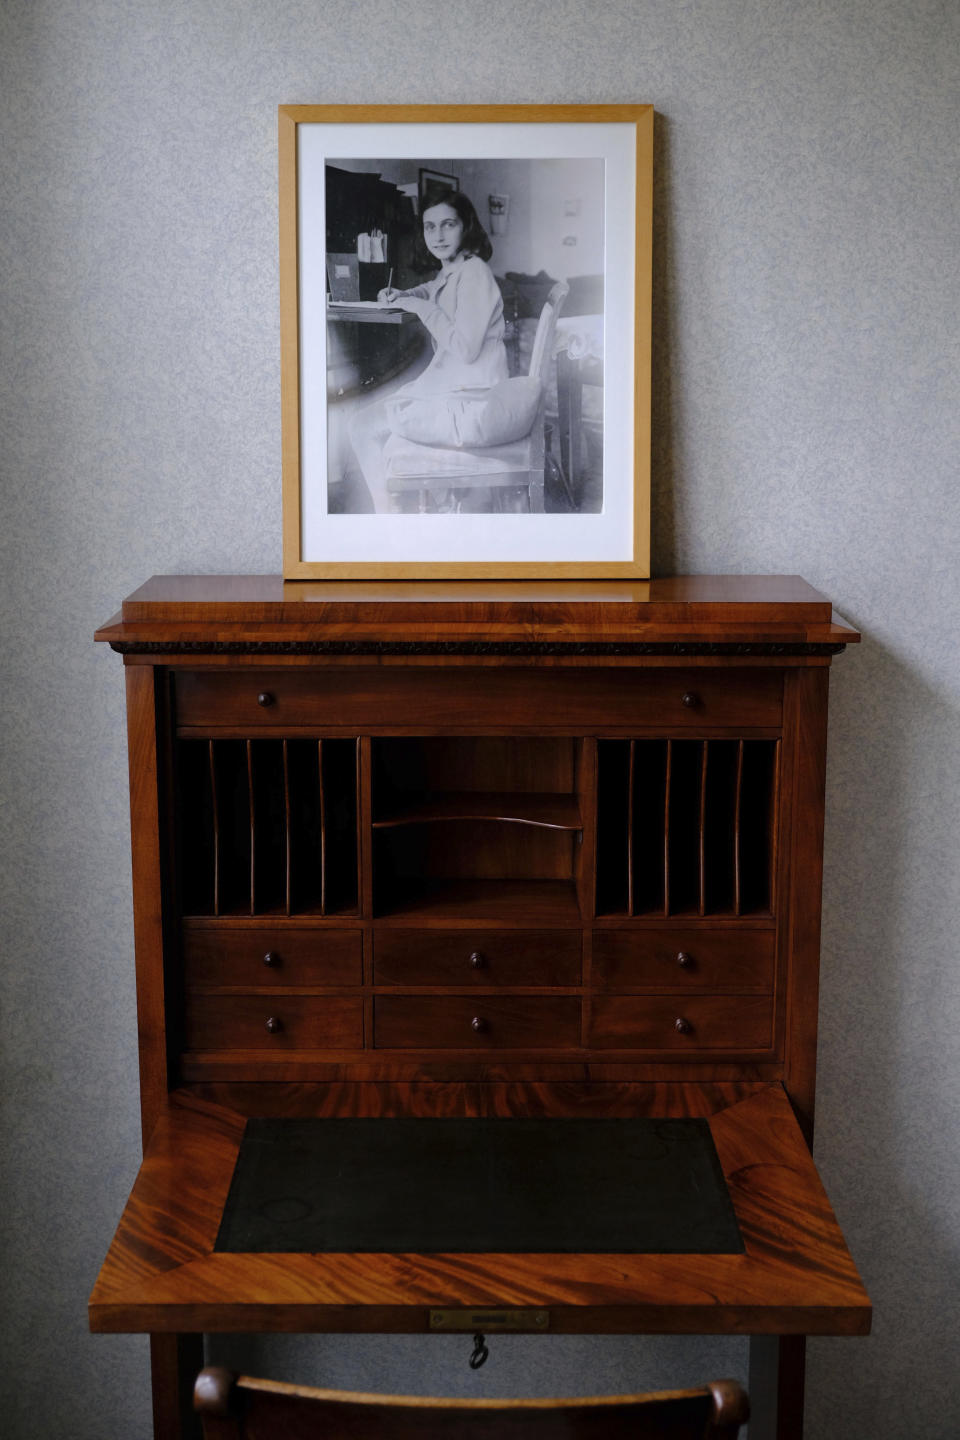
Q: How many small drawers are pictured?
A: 6